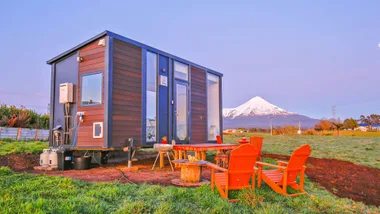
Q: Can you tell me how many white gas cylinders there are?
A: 2